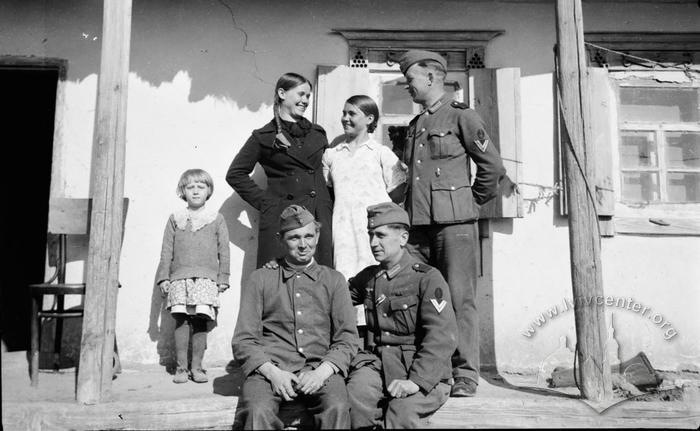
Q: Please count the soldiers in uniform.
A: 3